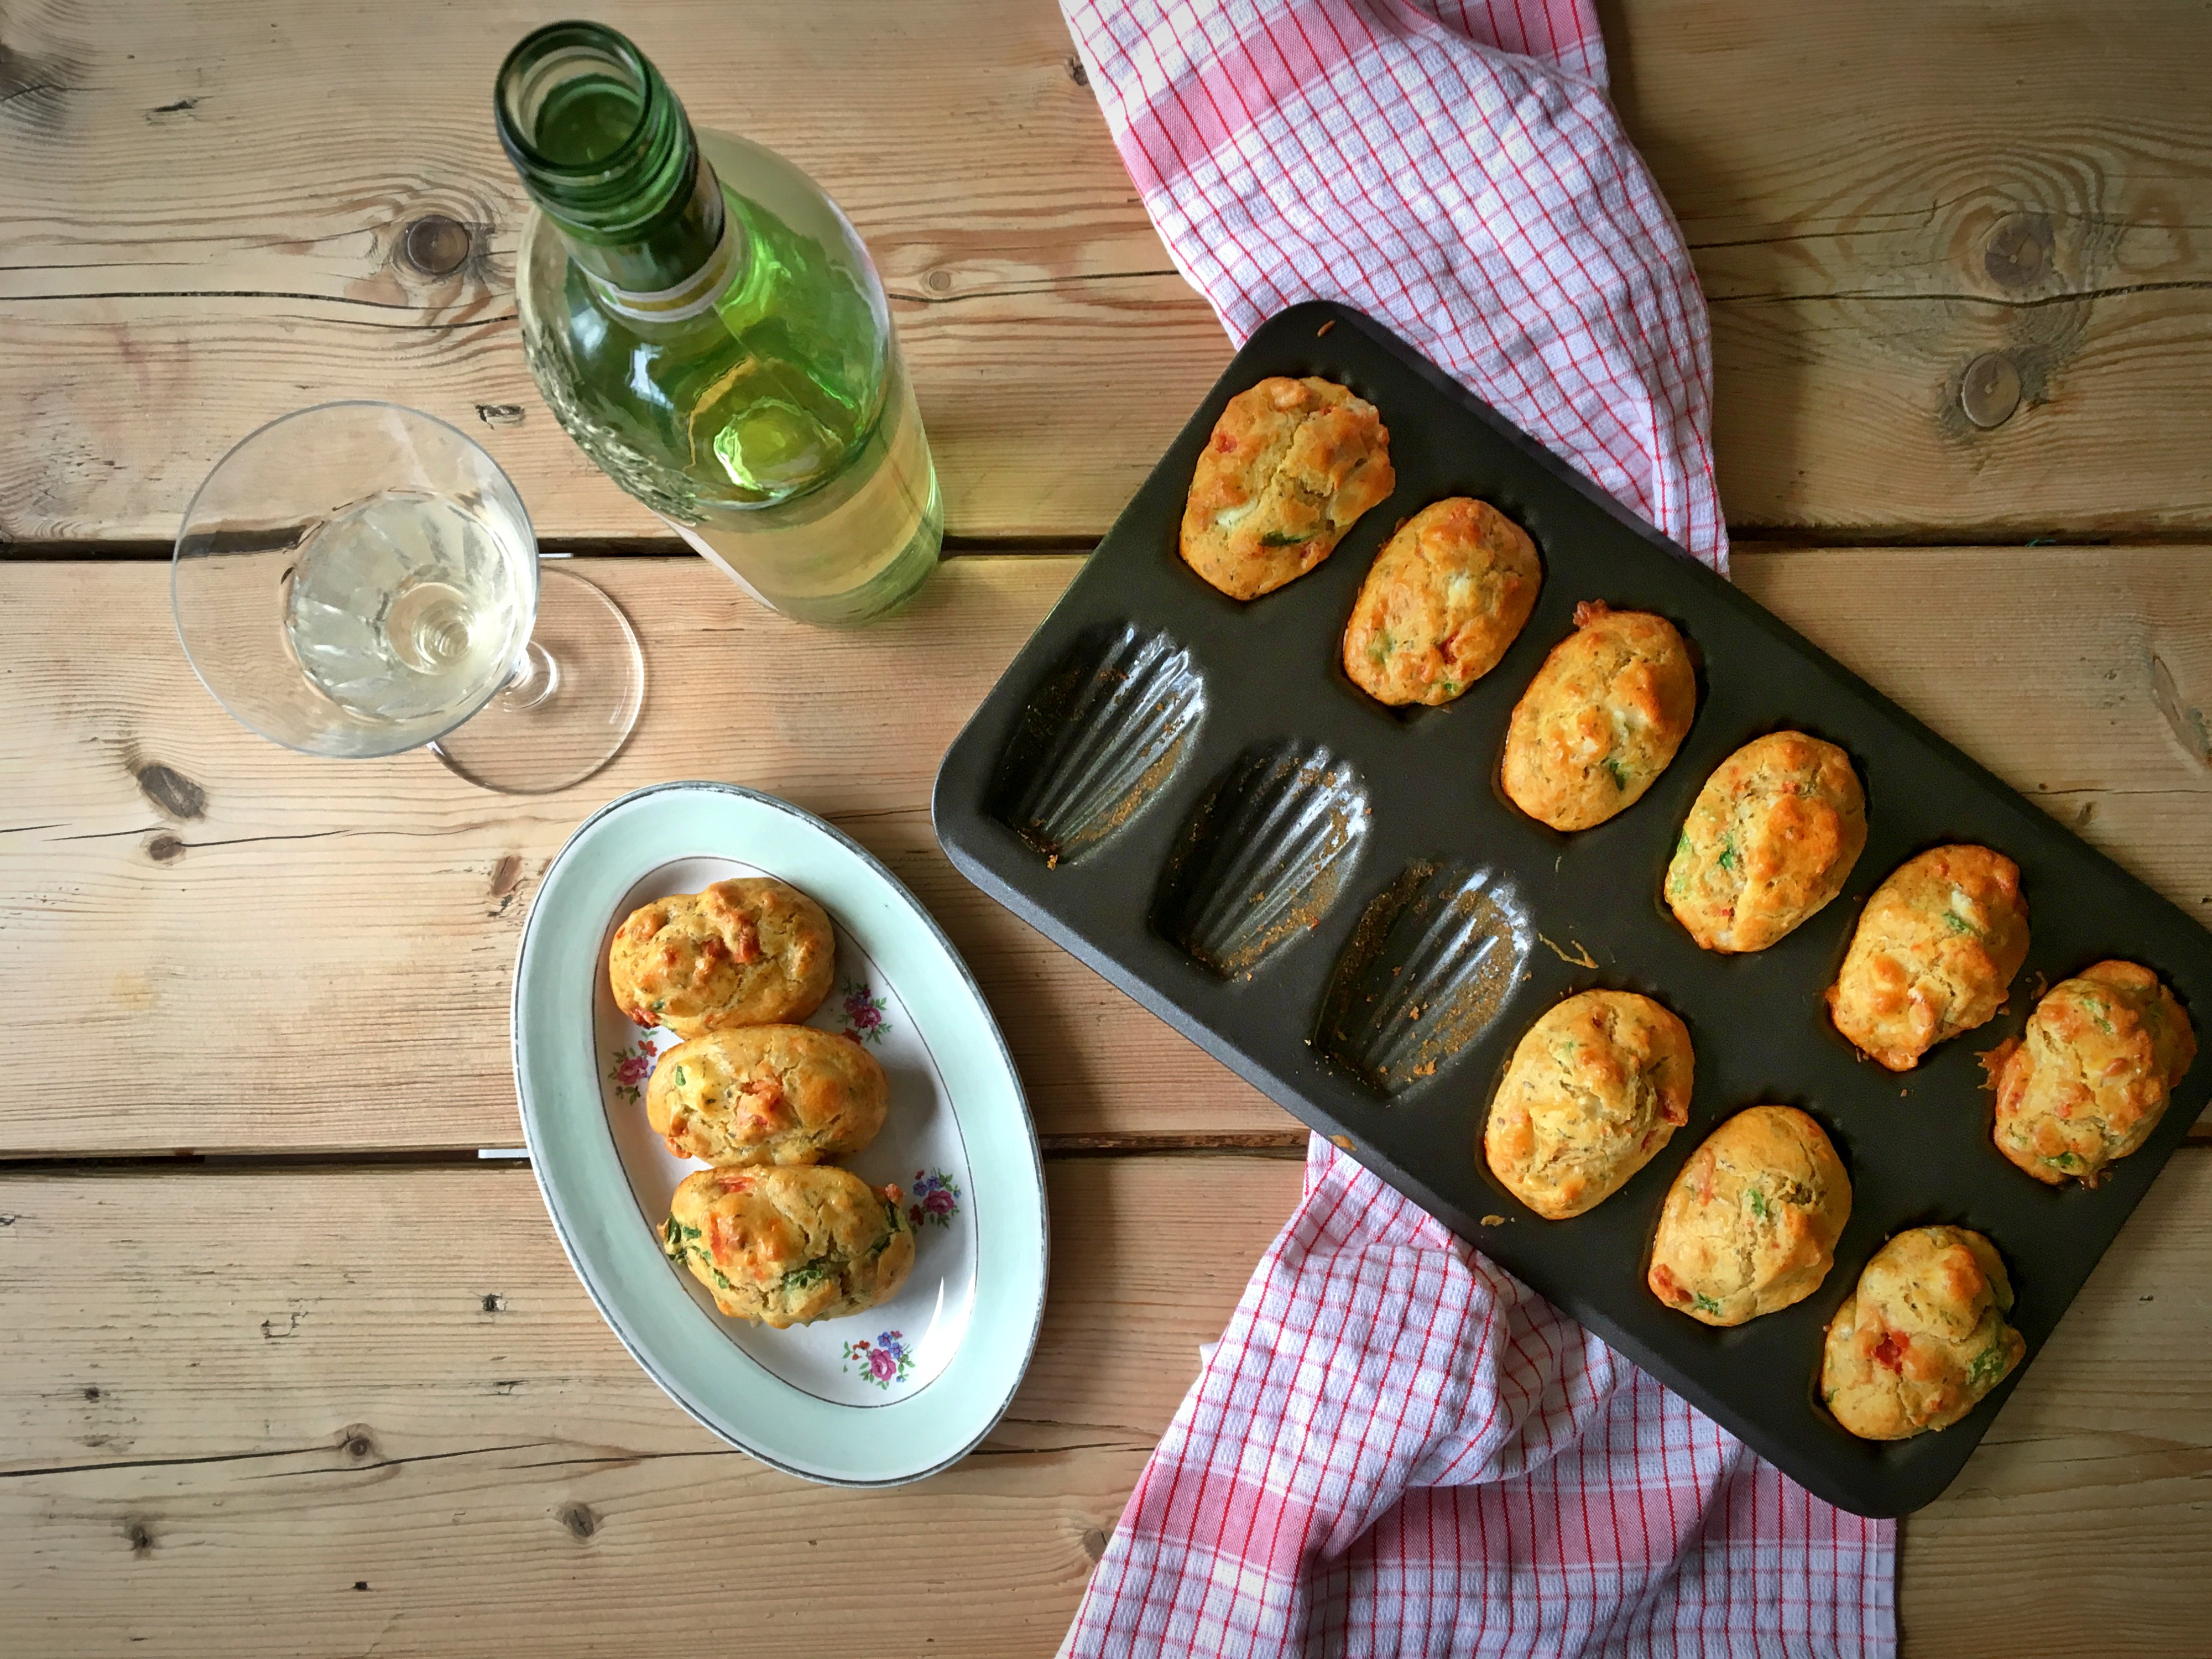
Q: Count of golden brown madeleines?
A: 12